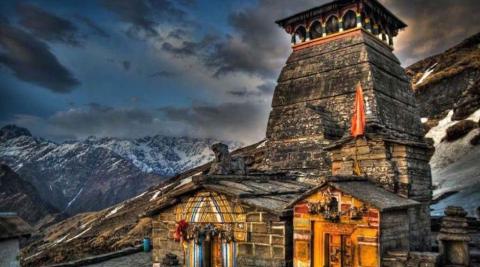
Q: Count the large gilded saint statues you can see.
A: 0